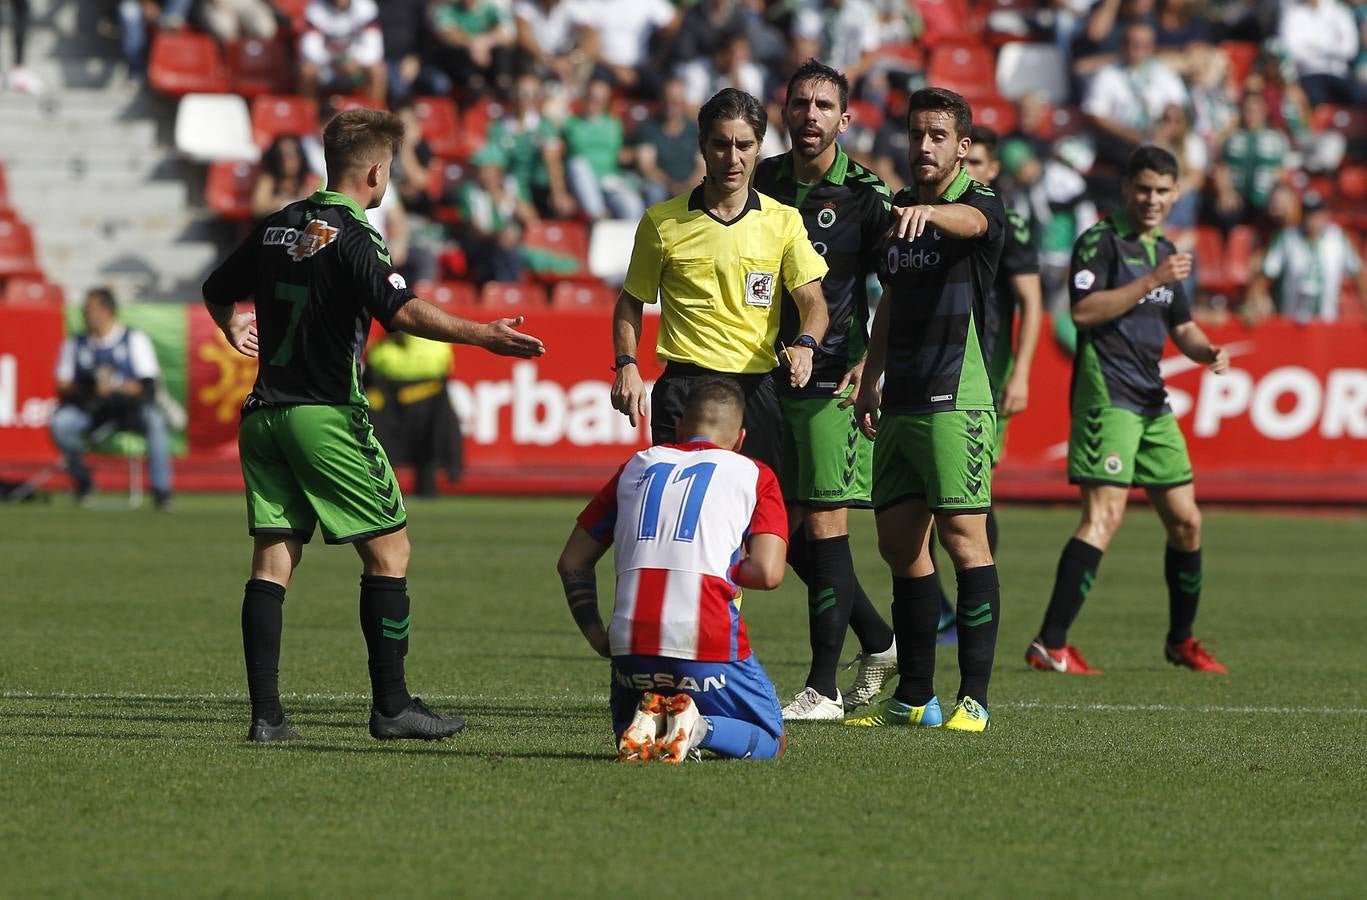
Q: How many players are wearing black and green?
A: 5